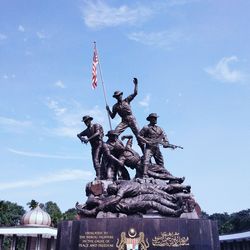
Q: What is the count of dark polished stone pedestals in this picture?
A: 1